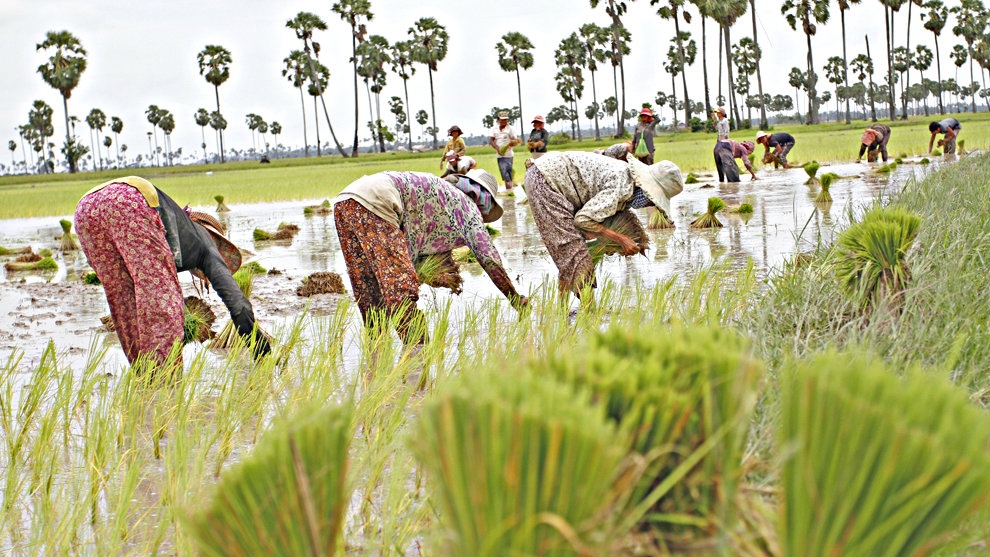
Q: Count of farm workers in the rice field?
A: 14